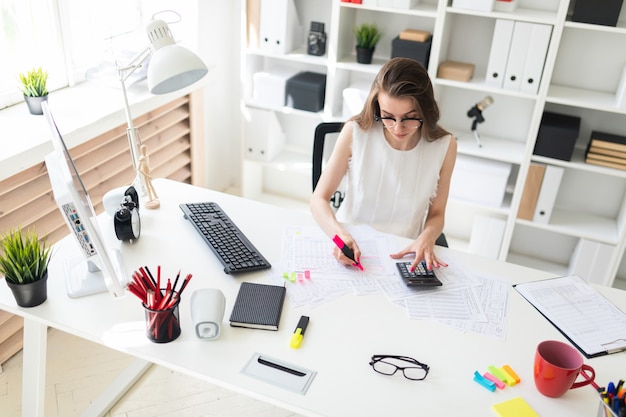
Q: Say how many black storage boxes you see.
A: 4